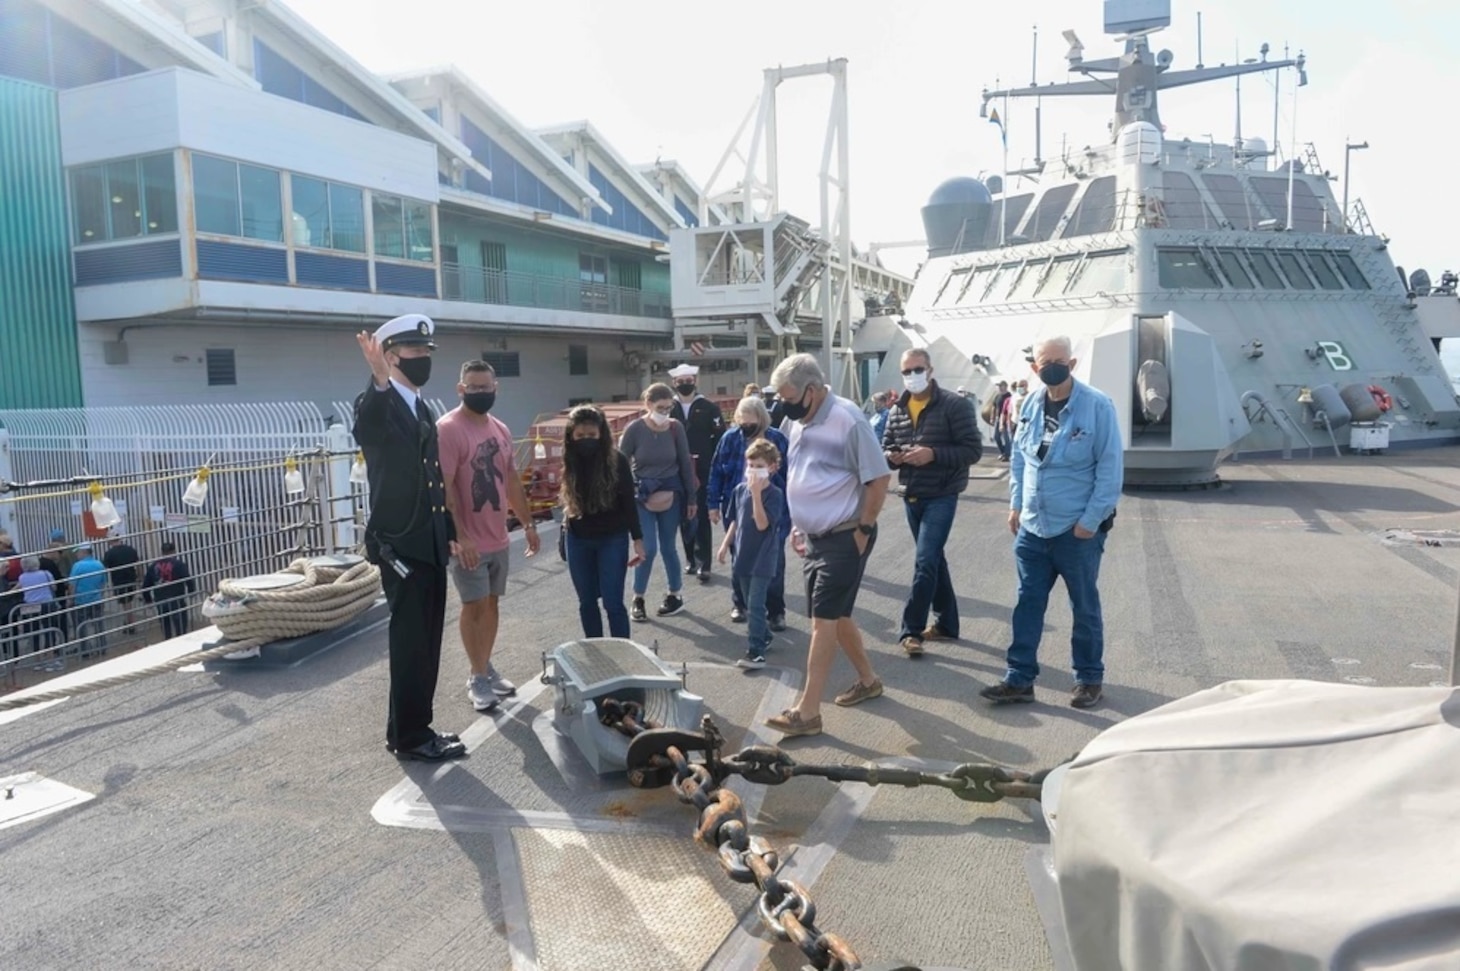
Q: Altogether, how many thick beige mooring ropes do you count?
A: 1